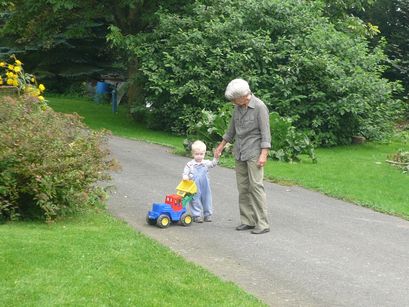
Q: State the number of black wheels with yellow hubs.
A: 2